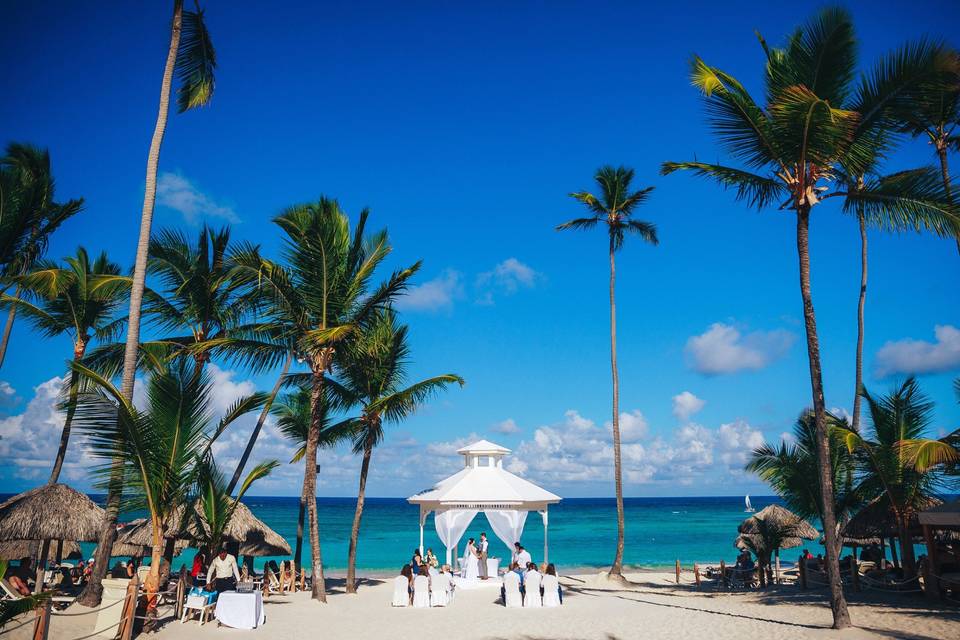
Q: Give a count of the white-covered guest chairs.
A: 6